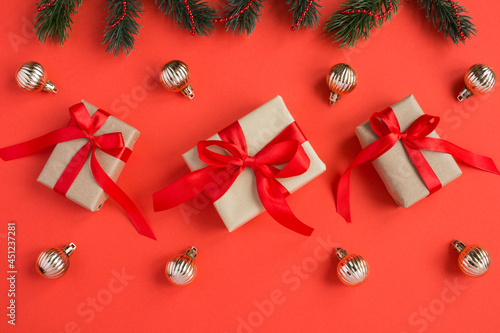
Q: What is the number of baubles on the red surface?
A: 8